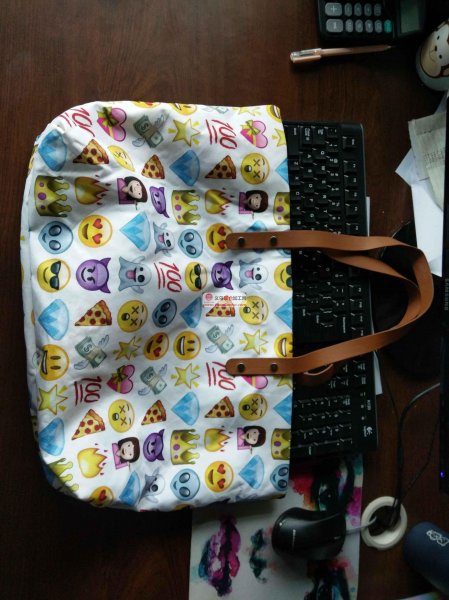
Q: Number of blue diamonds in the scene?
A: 13